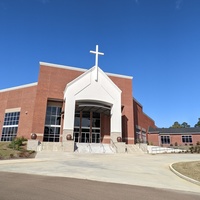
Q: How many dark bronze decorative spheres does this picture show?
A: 3